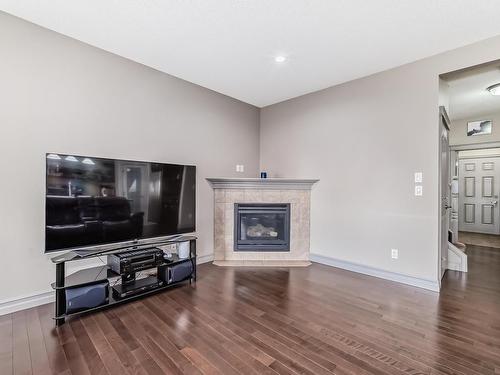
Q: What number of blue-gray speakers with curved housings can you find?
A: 2